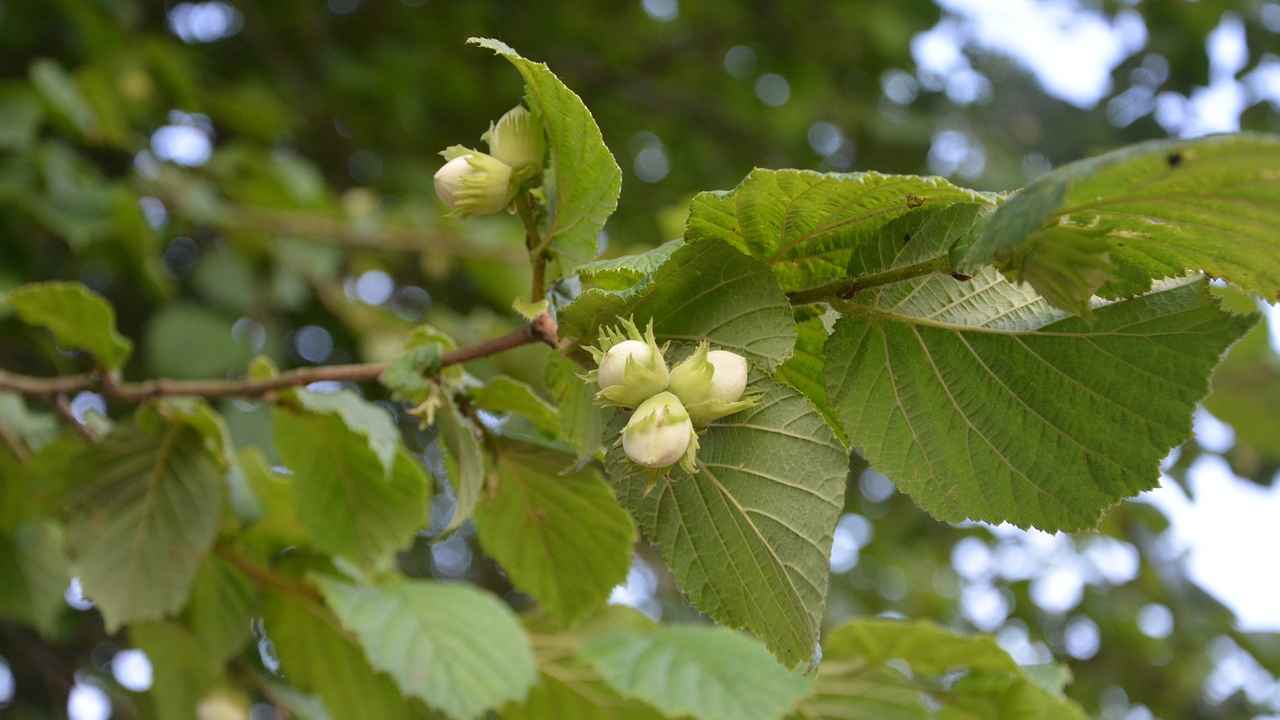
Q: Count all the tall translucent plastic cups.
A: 0